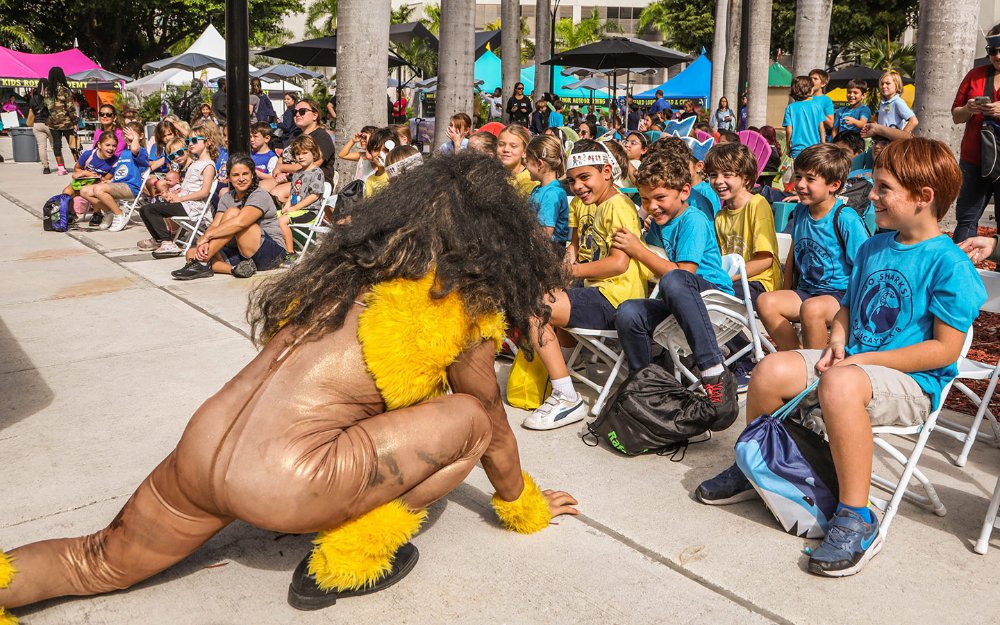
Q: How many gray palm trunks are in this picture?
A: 9